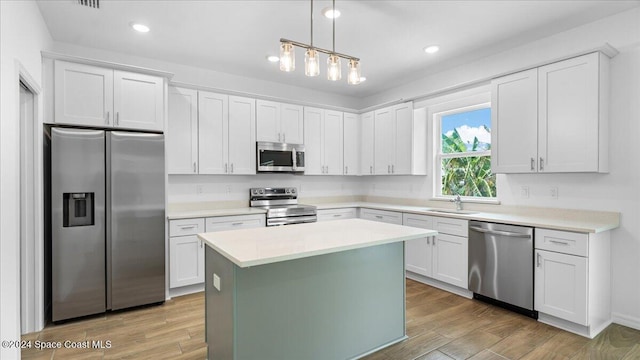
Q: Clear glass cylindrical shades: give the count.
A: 4